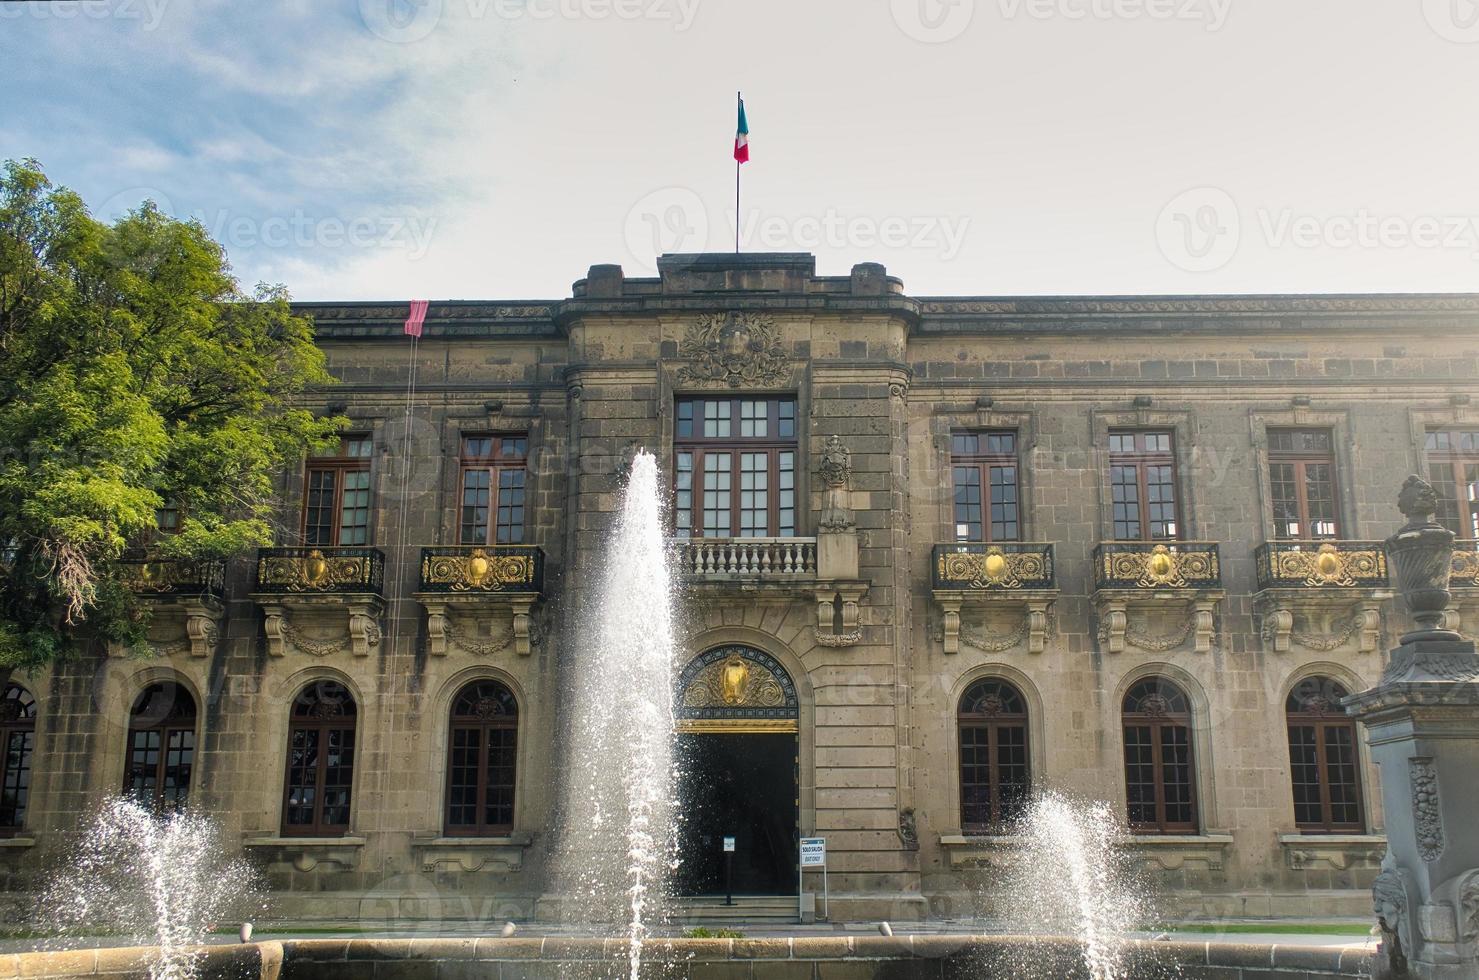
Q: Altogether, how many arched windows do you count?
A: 7